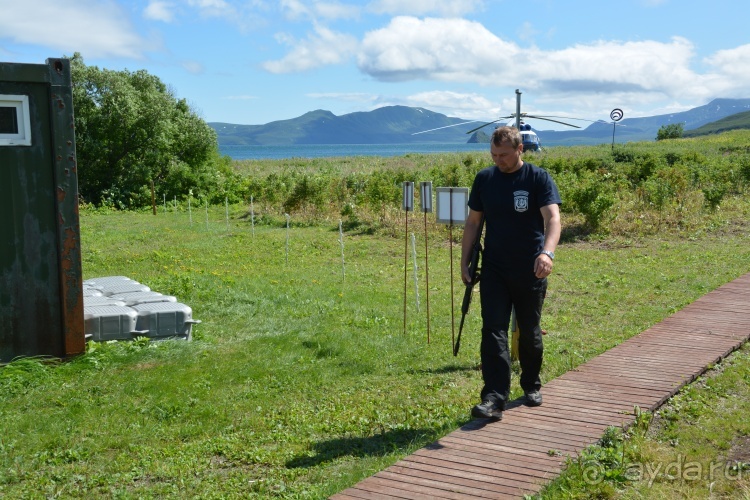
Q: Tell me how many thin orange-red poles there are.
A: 3